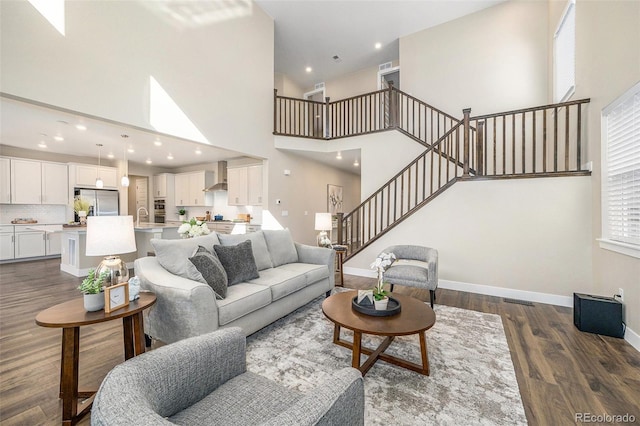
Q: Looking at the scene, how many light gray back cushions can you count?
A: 3